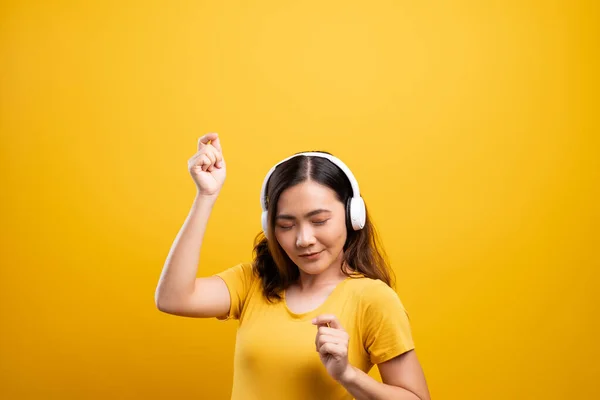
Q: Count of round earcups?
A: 2